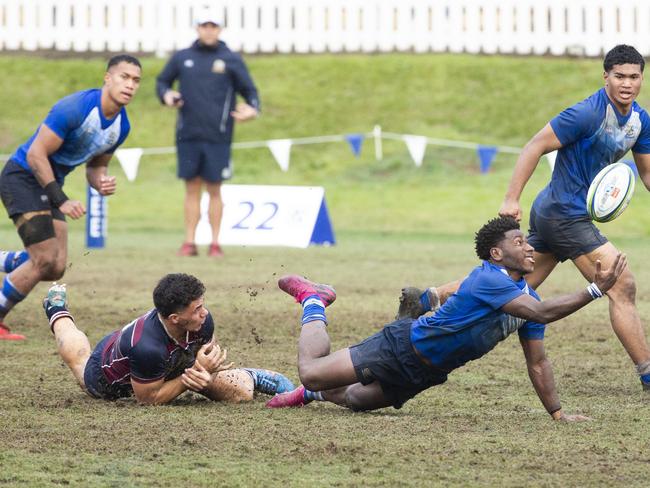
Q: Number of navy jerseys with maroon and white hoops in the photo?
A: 1